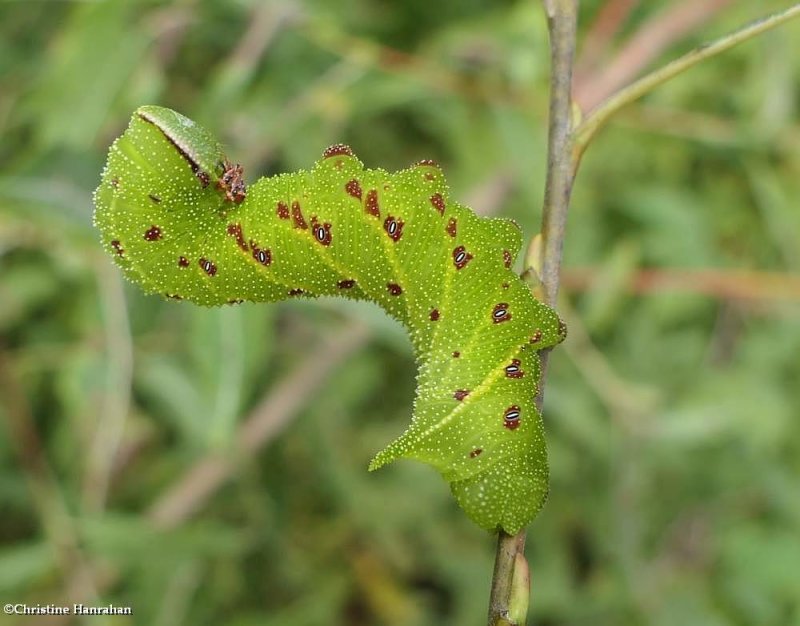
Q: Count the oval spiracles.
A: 8